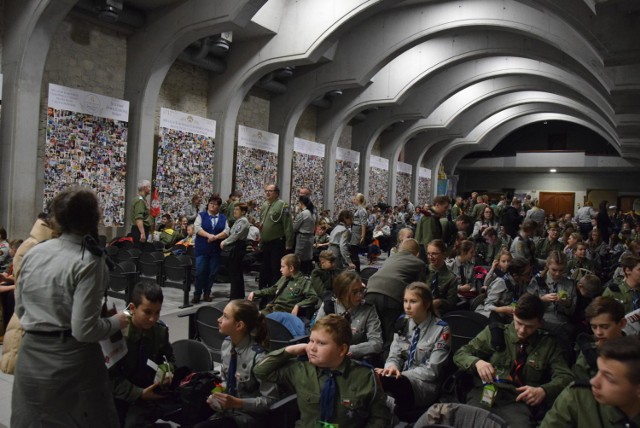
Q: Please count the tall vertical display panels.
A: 8